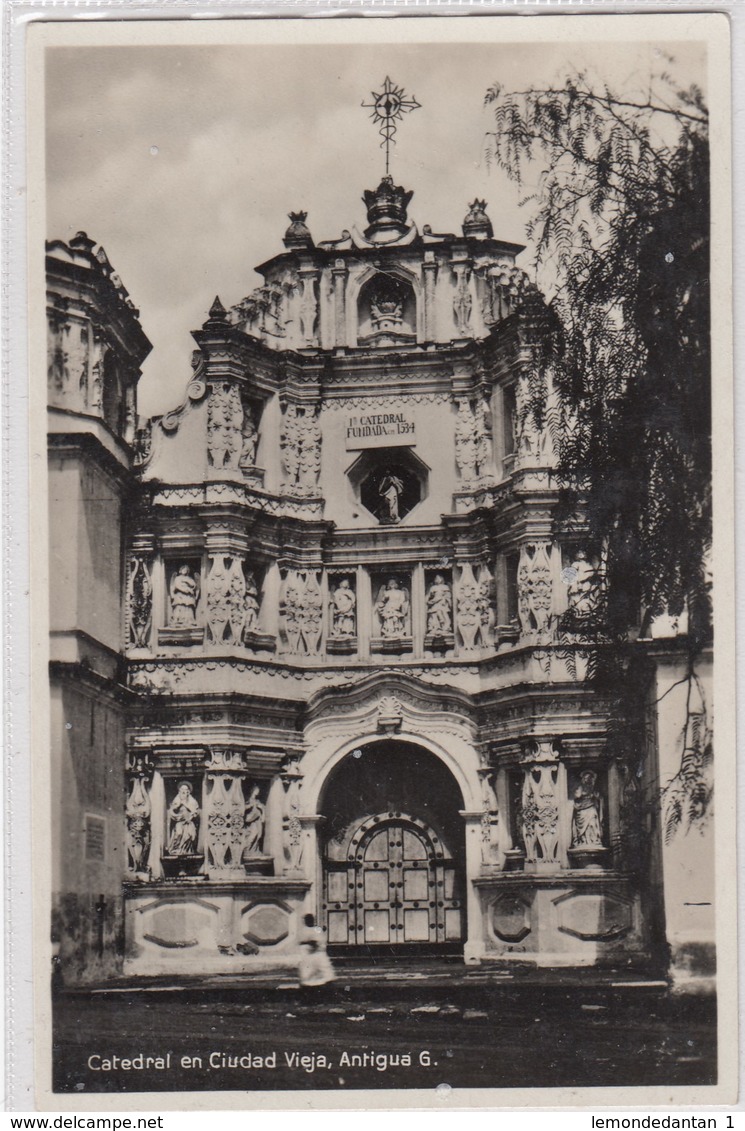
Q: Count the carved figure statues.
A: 11